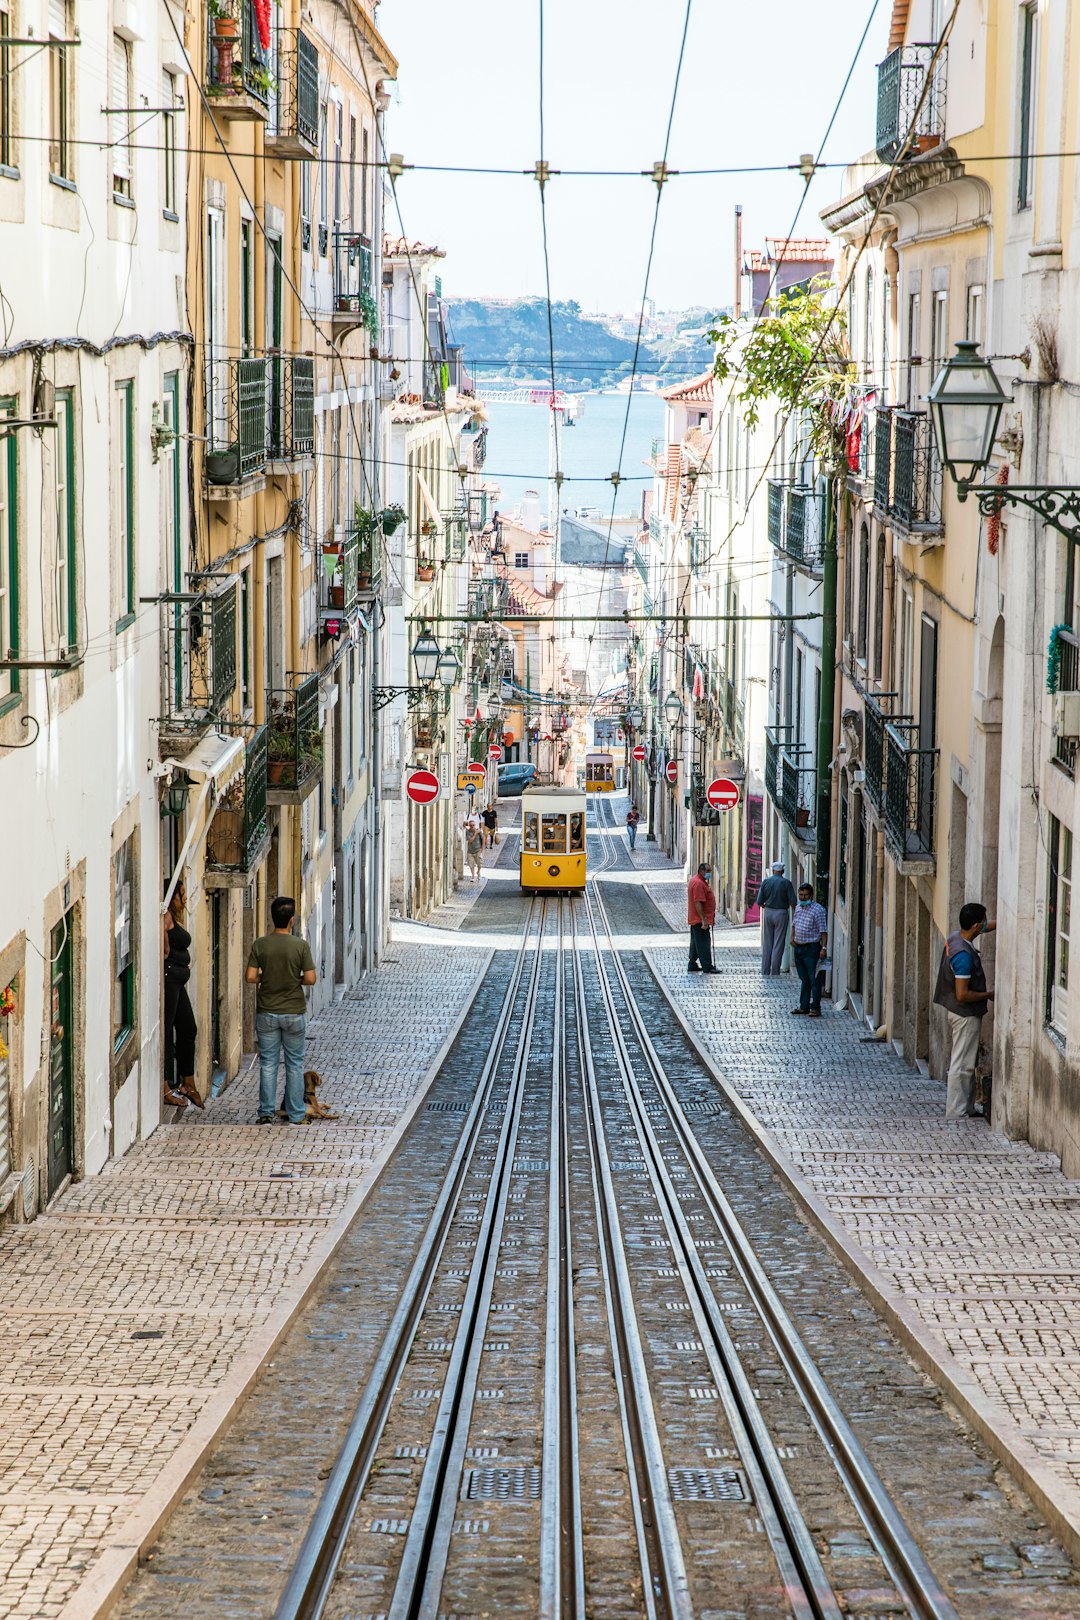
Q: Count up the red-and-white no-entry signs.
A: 6